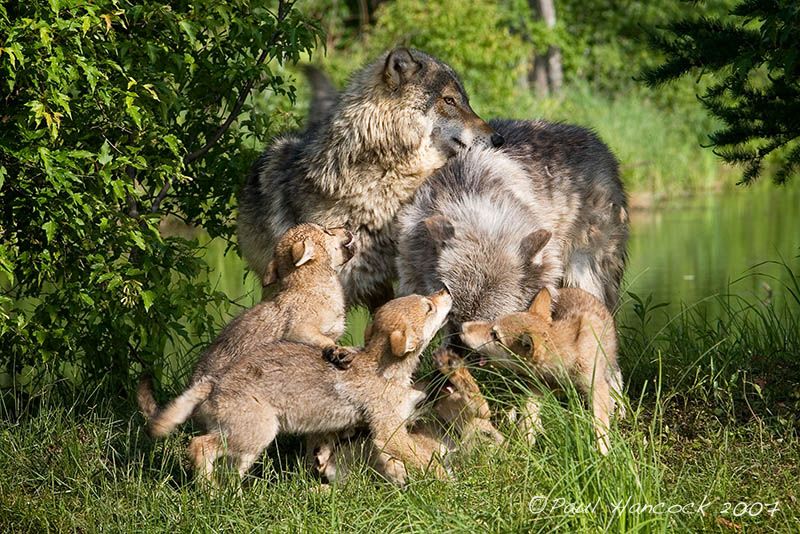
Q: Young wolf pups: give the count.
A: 4